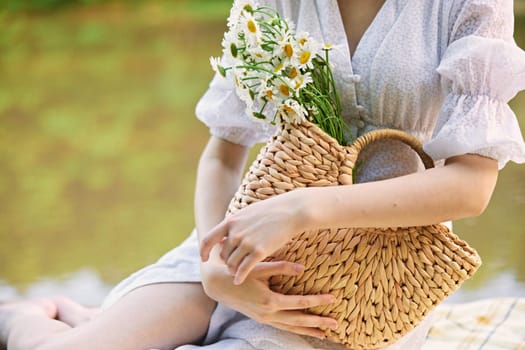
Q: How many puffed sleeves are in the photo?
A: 2